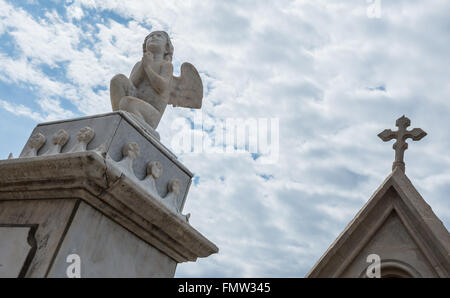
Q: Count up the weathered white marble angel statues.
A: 1